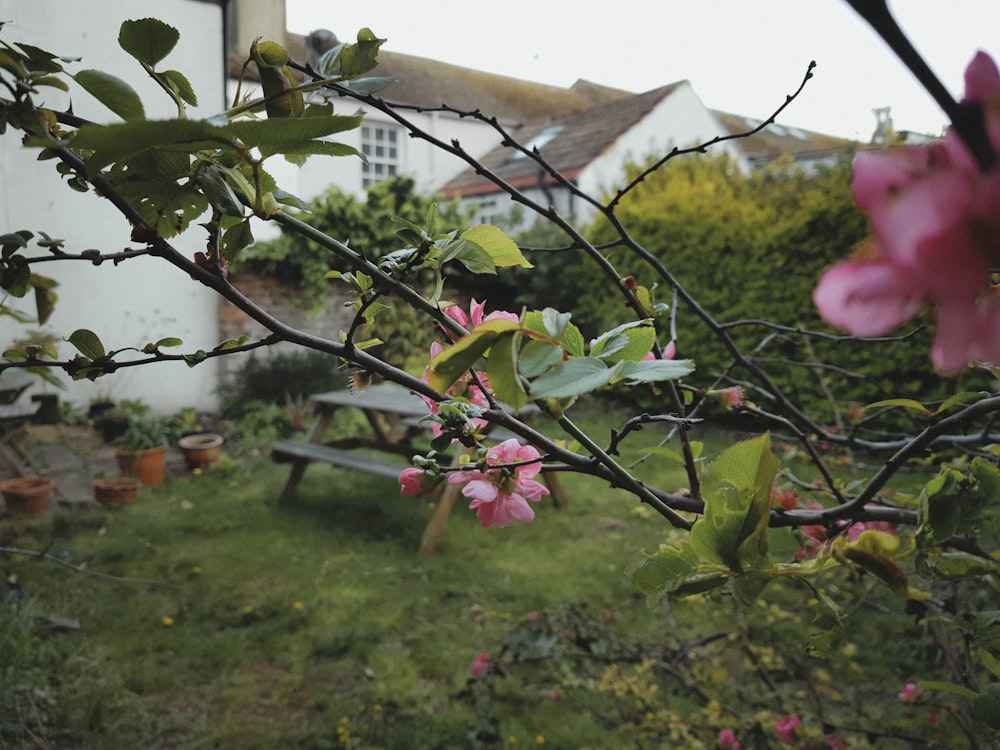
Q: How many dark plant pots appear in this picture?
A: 3